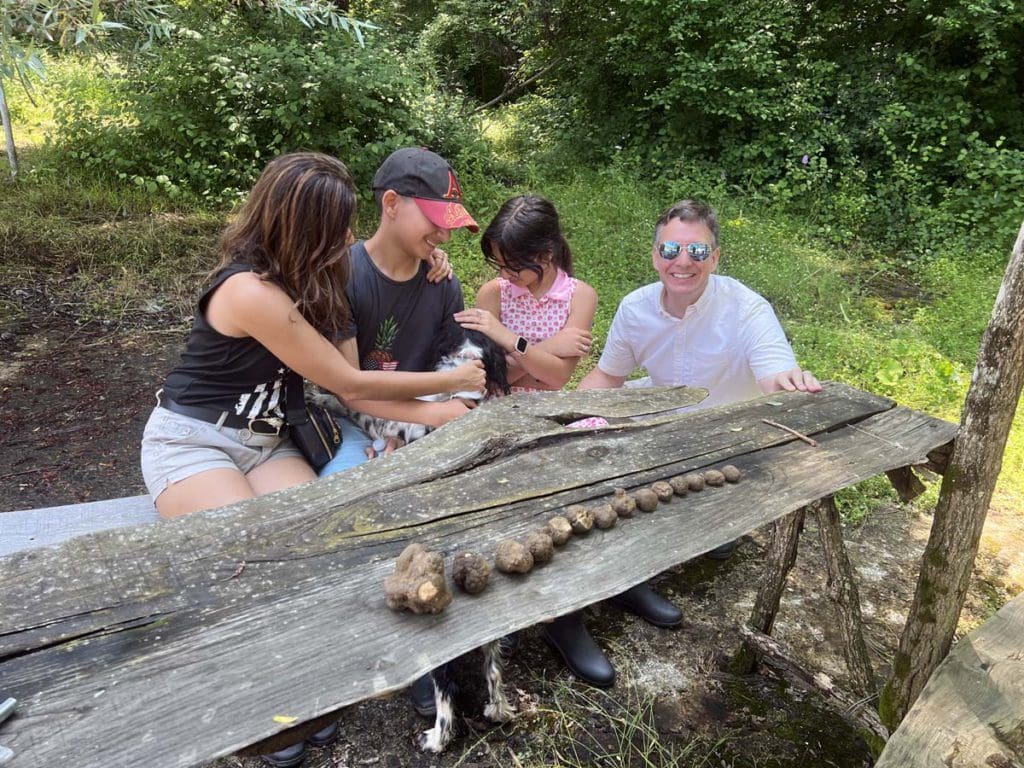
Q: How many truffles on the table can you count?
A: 14